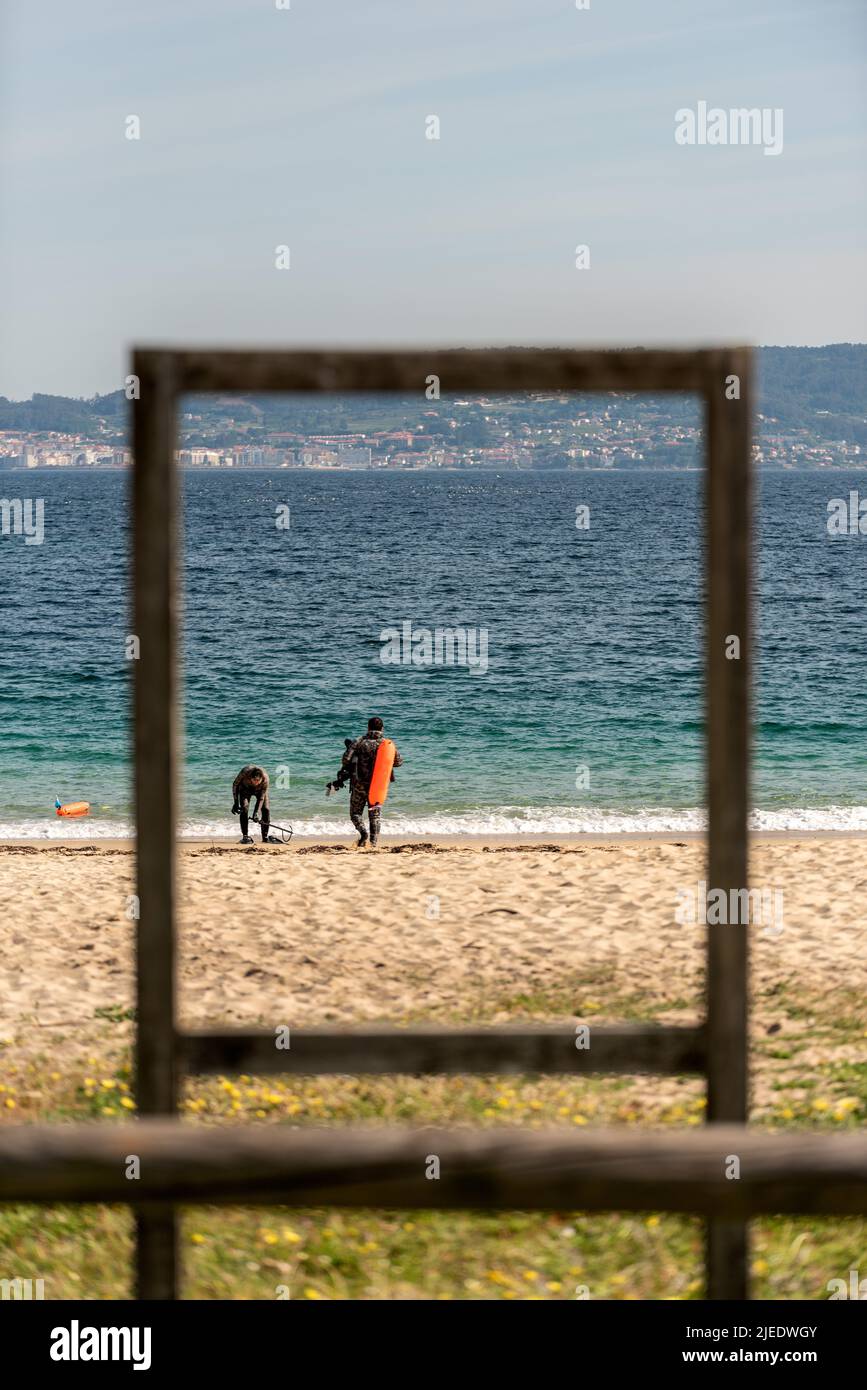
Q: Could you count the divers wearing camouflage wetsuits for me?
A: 2